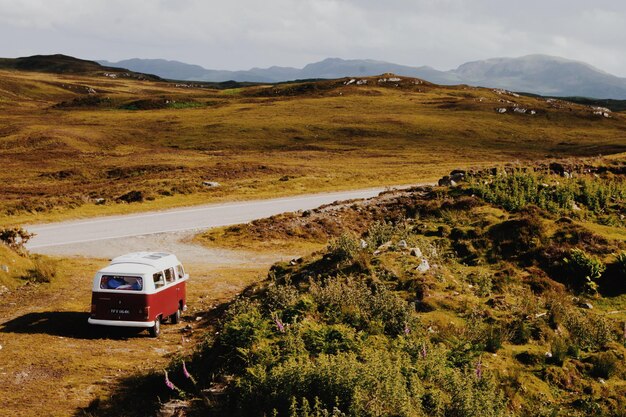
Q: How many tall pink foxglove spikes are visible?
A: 6